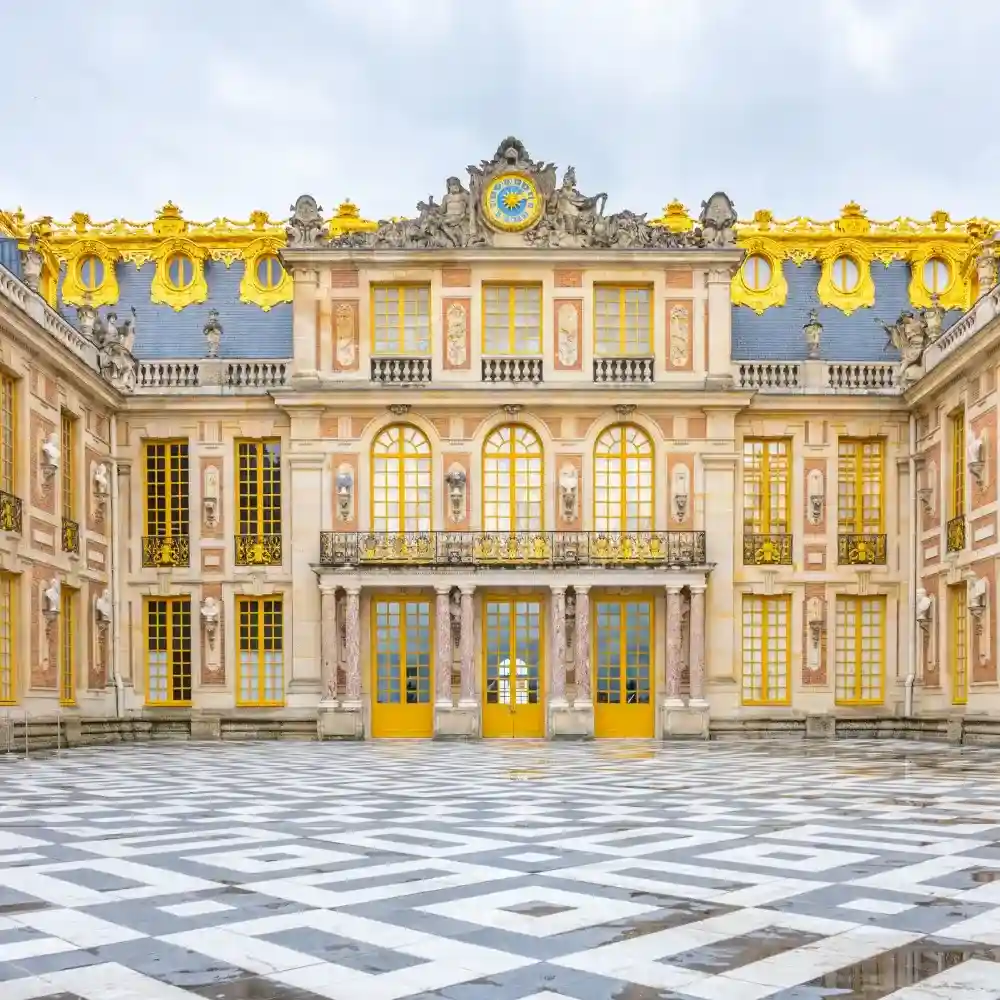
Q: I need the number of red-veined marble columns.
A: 8